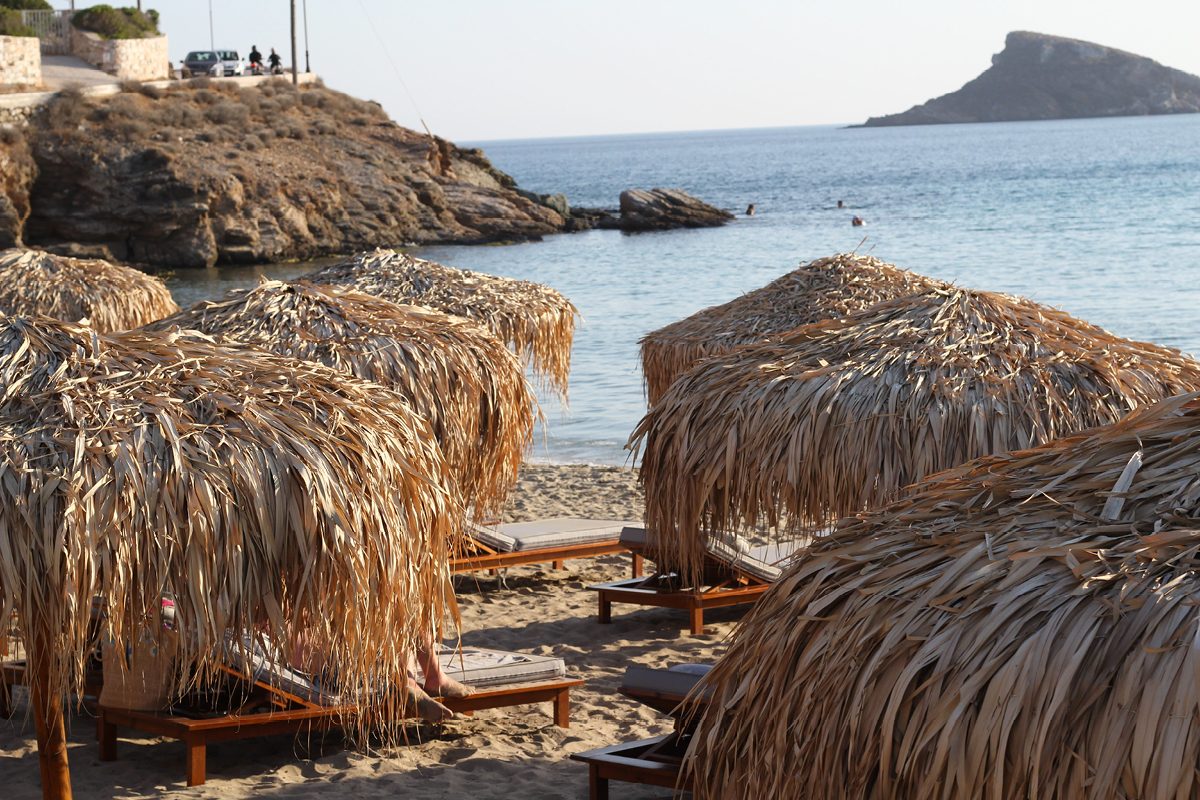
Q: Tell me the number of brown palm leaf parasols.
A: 7